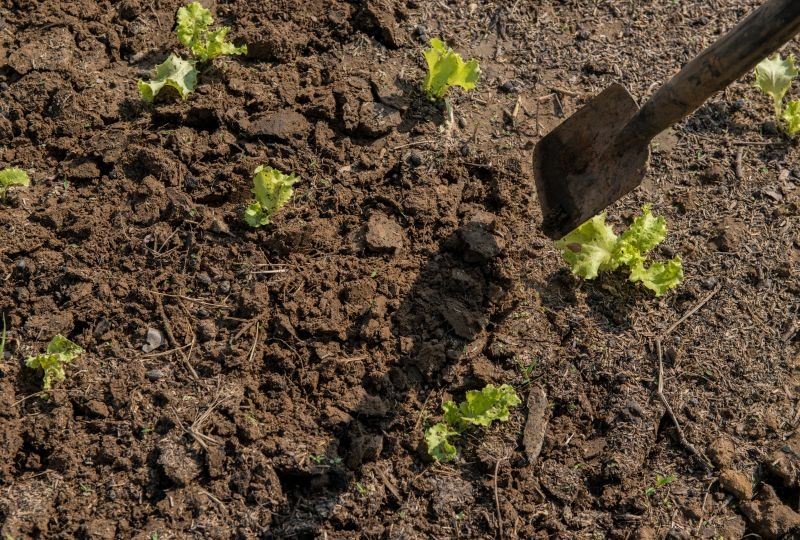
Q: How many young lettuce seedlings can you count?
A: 8